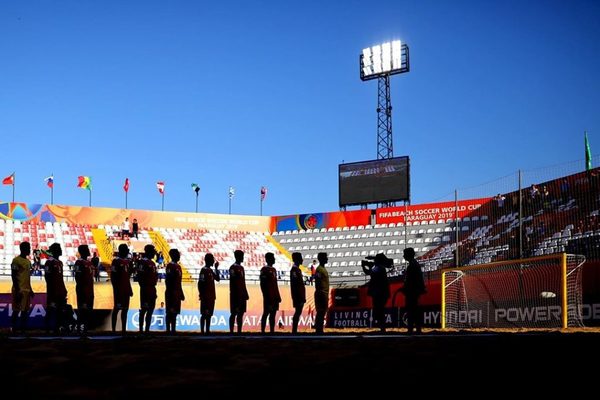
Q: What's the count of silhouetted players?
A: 11